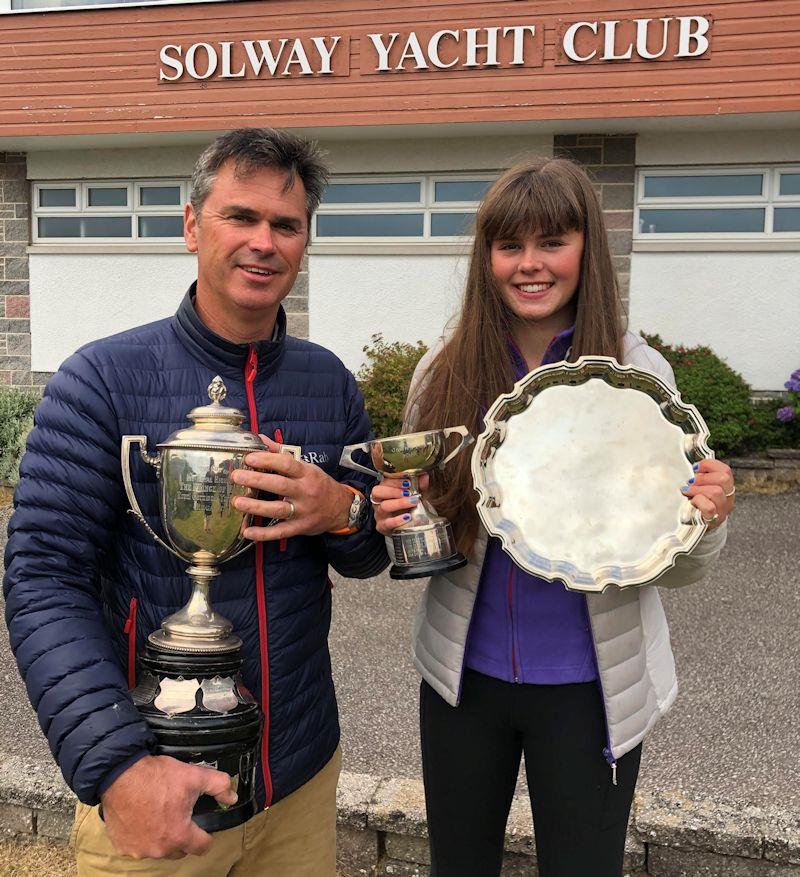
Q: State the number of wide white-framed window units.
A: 3